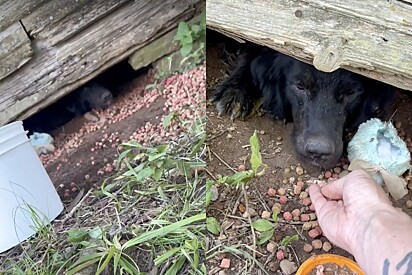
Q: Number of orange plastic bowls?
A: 1